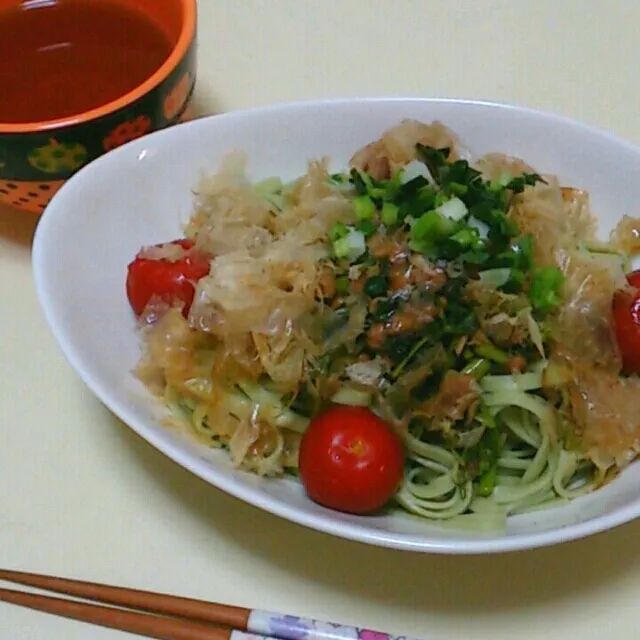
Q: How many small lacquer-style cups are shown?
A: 1